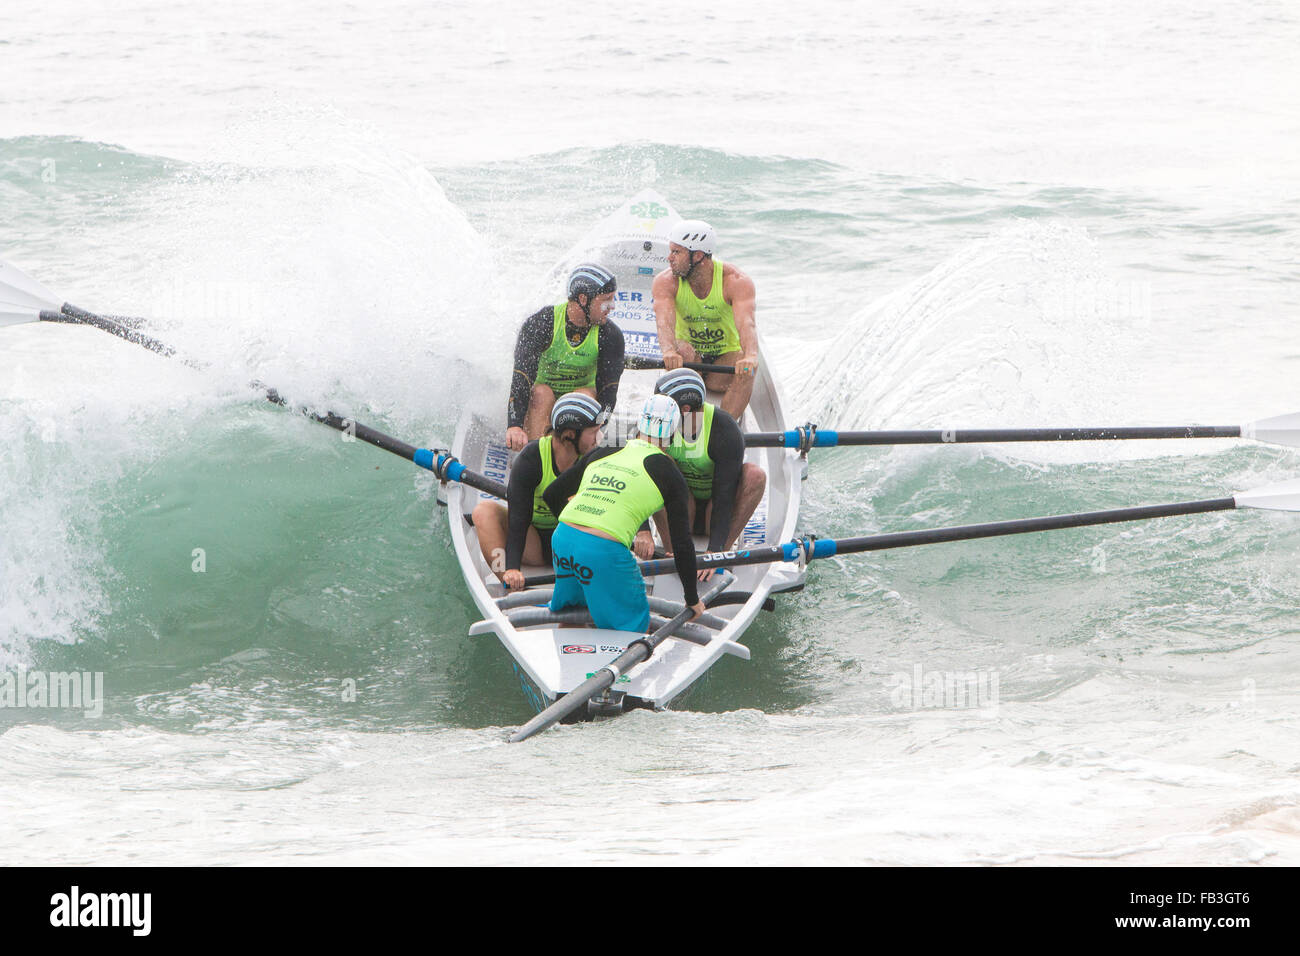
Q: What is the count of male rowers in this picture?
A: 5